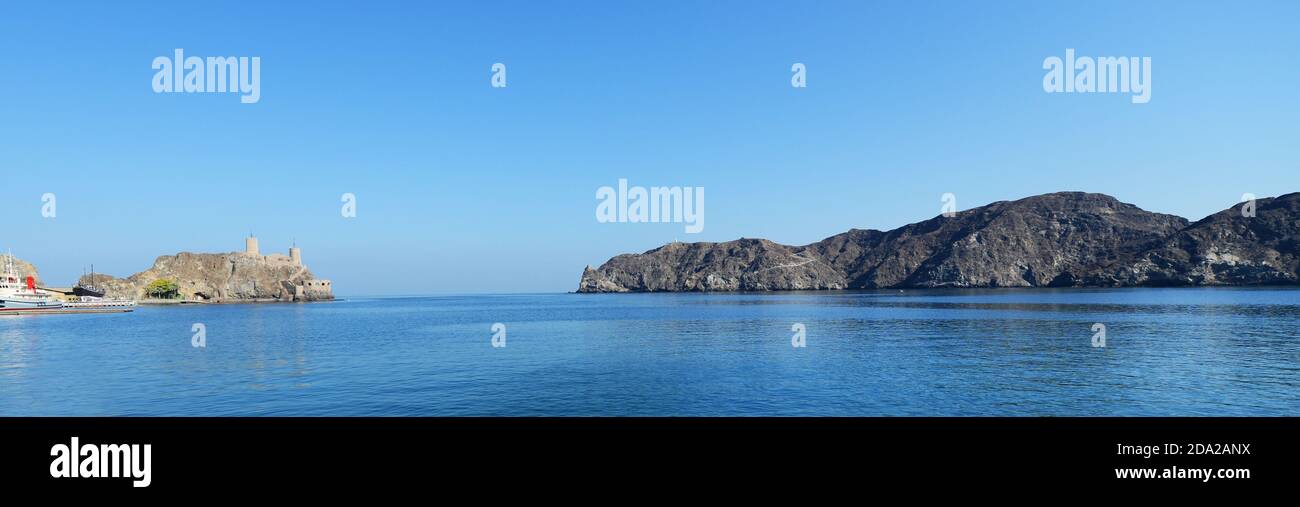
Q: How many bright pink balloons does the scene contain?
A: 0